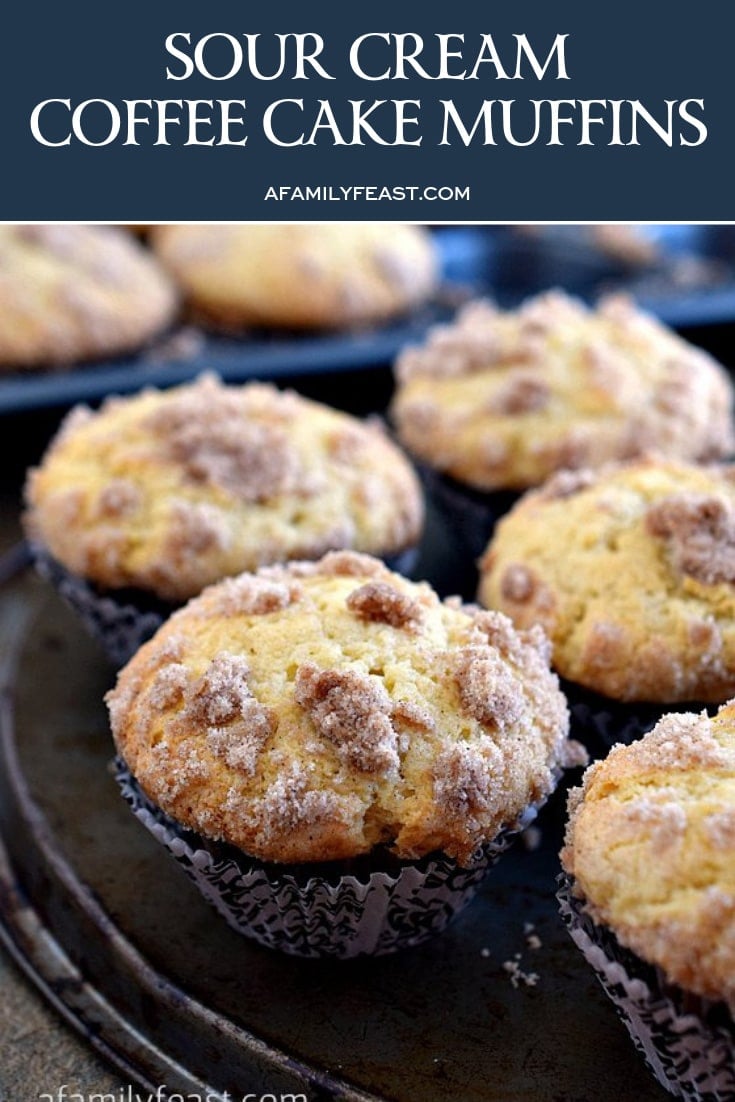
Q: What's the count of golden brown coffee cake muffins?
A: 7